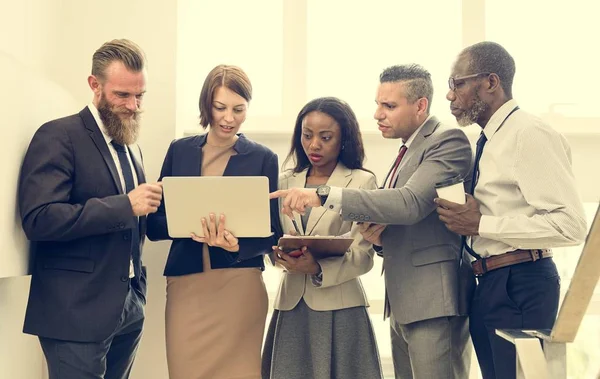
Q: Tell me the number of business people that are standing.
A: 5